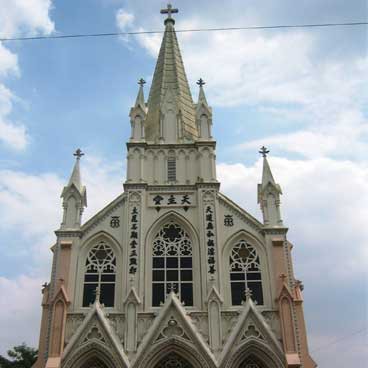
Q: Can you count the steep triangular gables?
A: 3